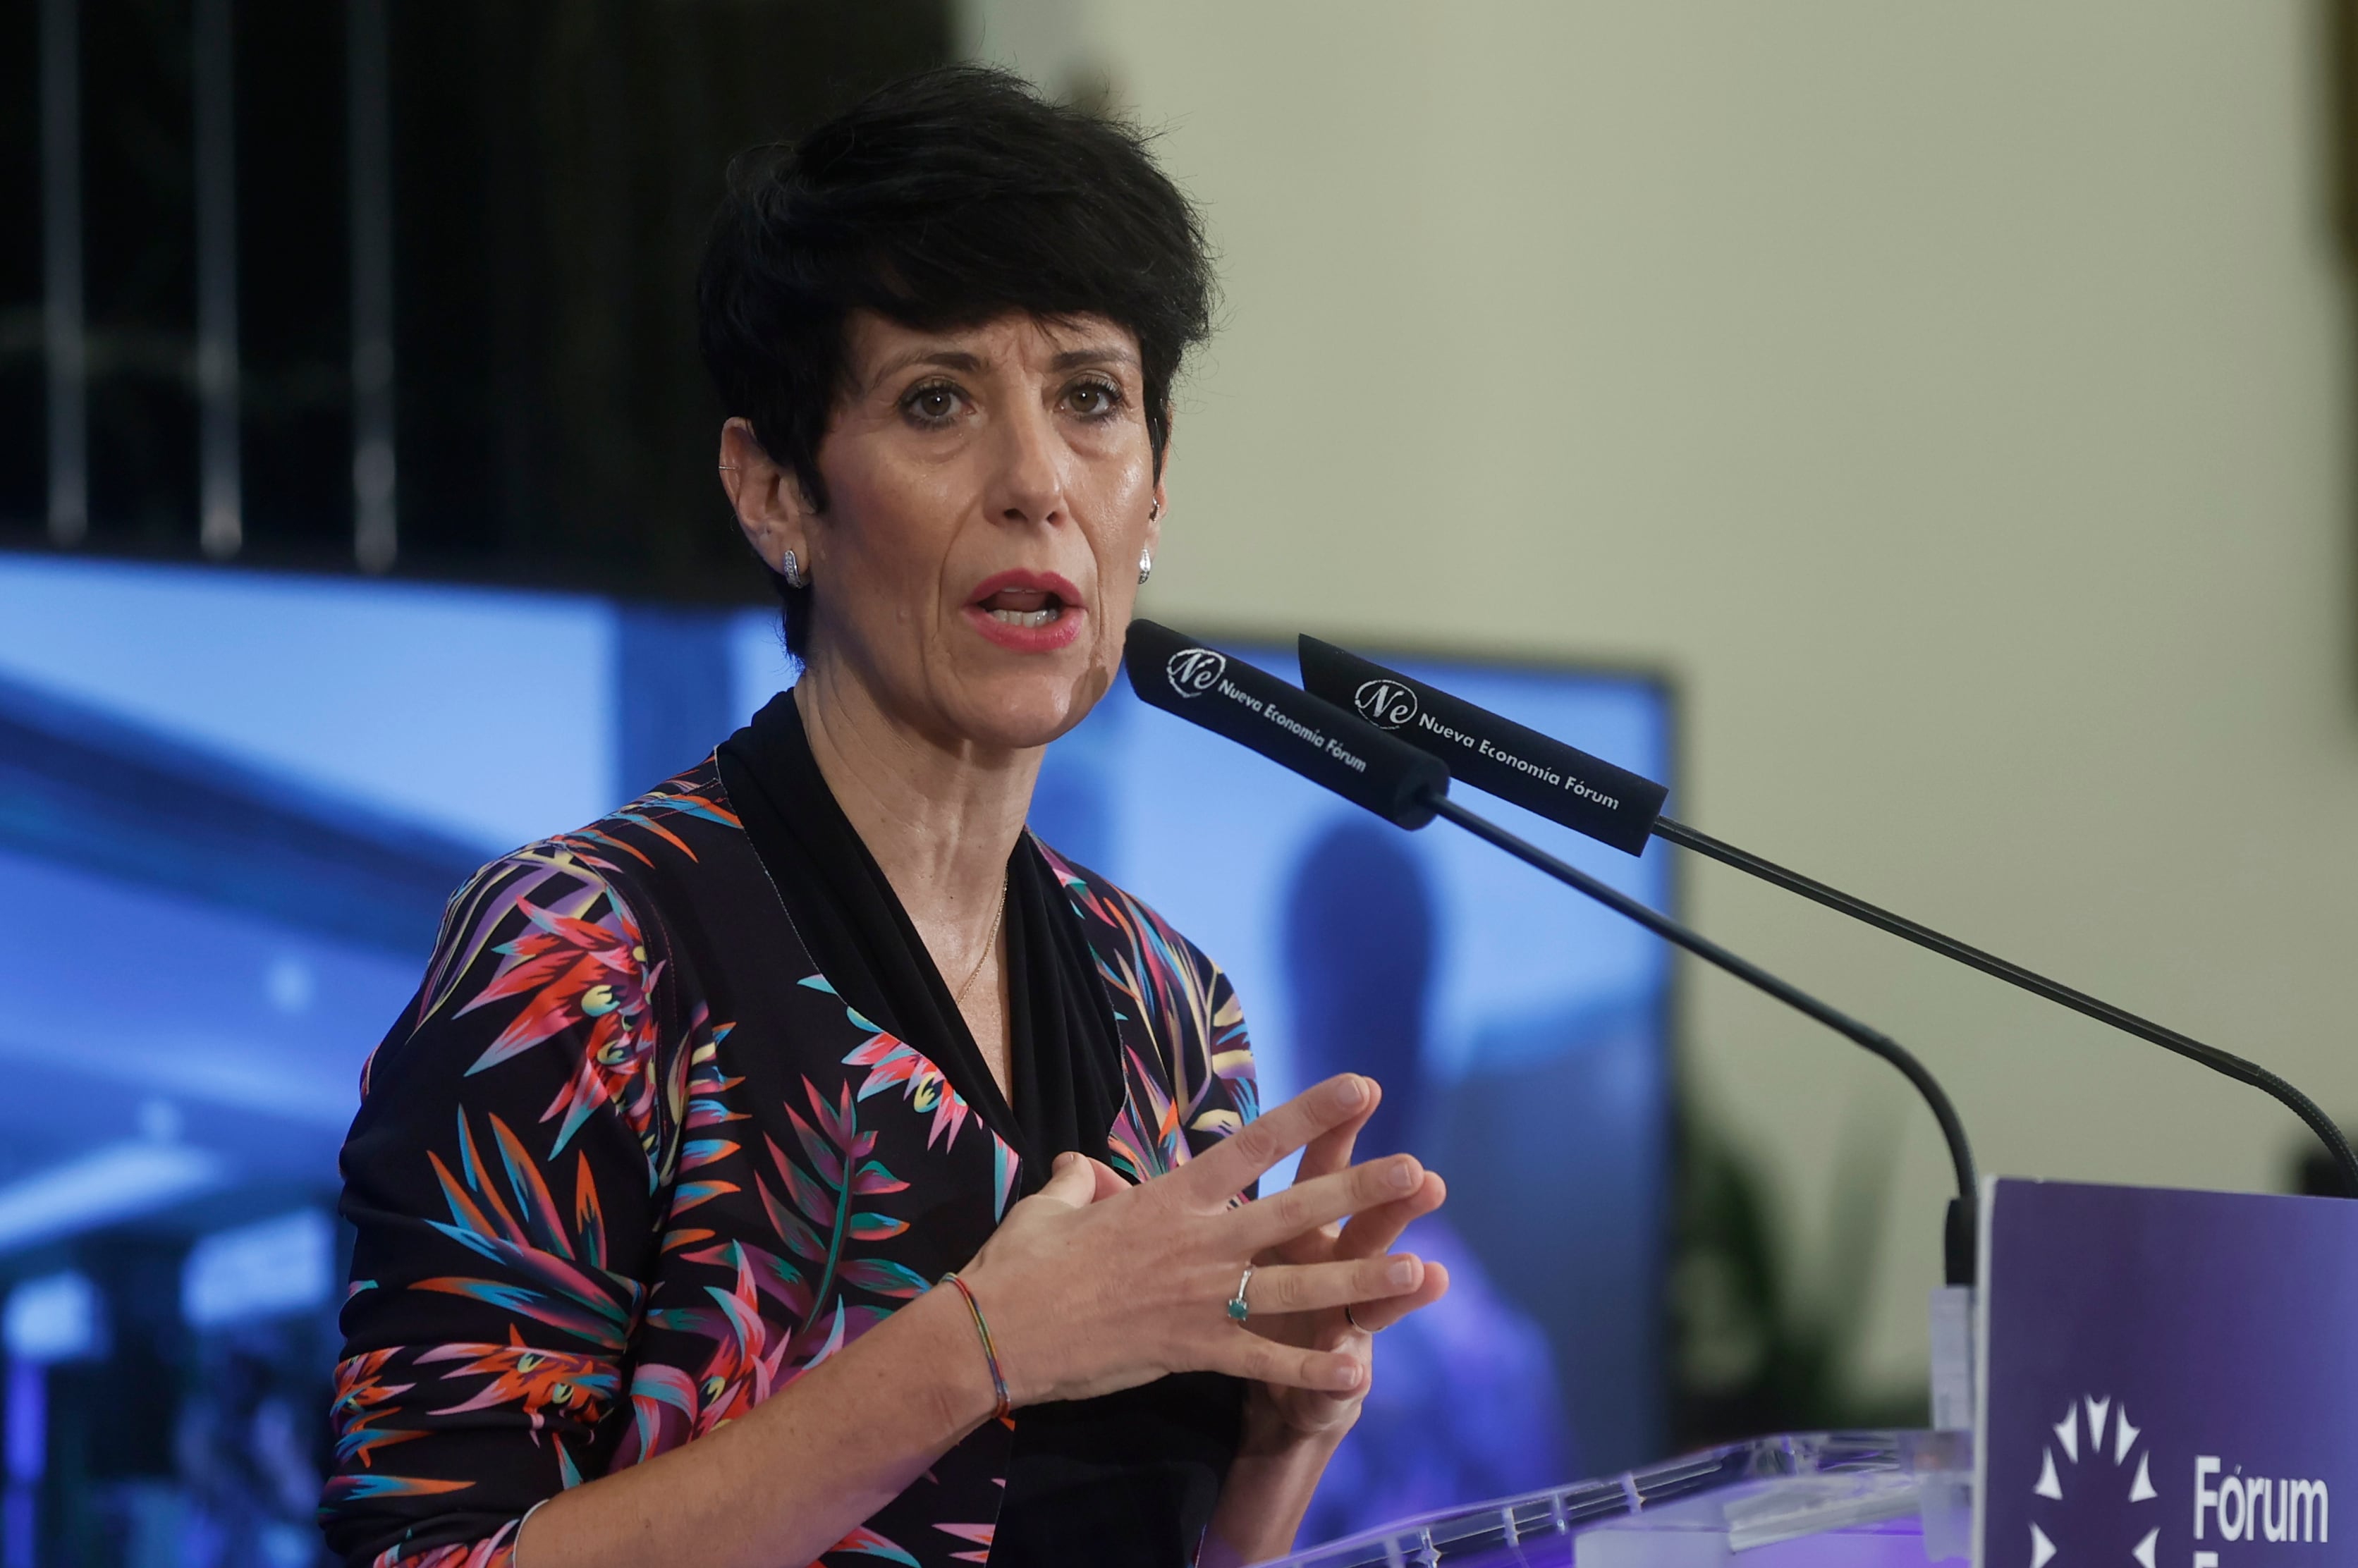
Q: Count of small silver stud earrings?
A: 2